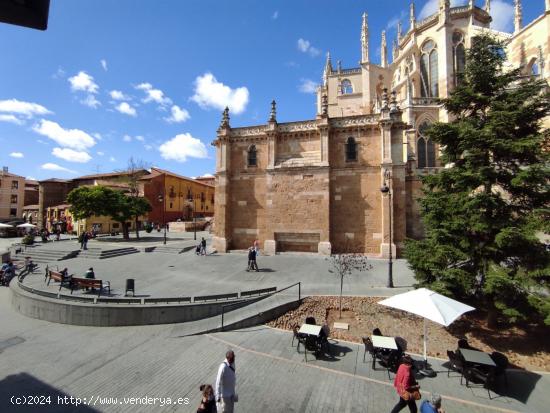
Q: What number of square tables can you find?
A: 3